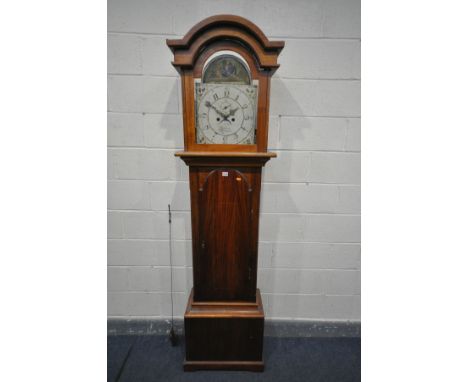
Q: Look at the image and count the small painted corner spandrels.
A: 4